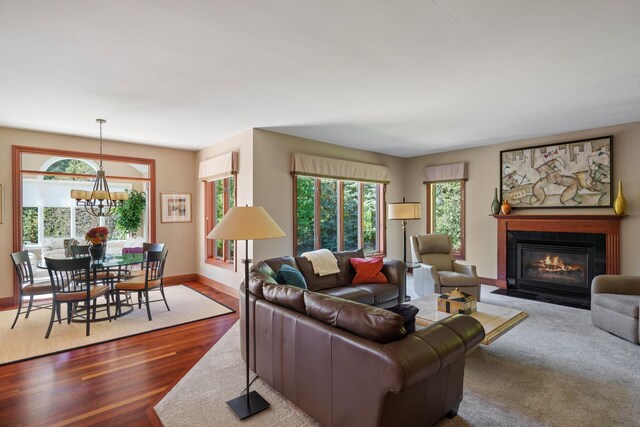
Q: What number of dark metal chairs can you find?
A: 5